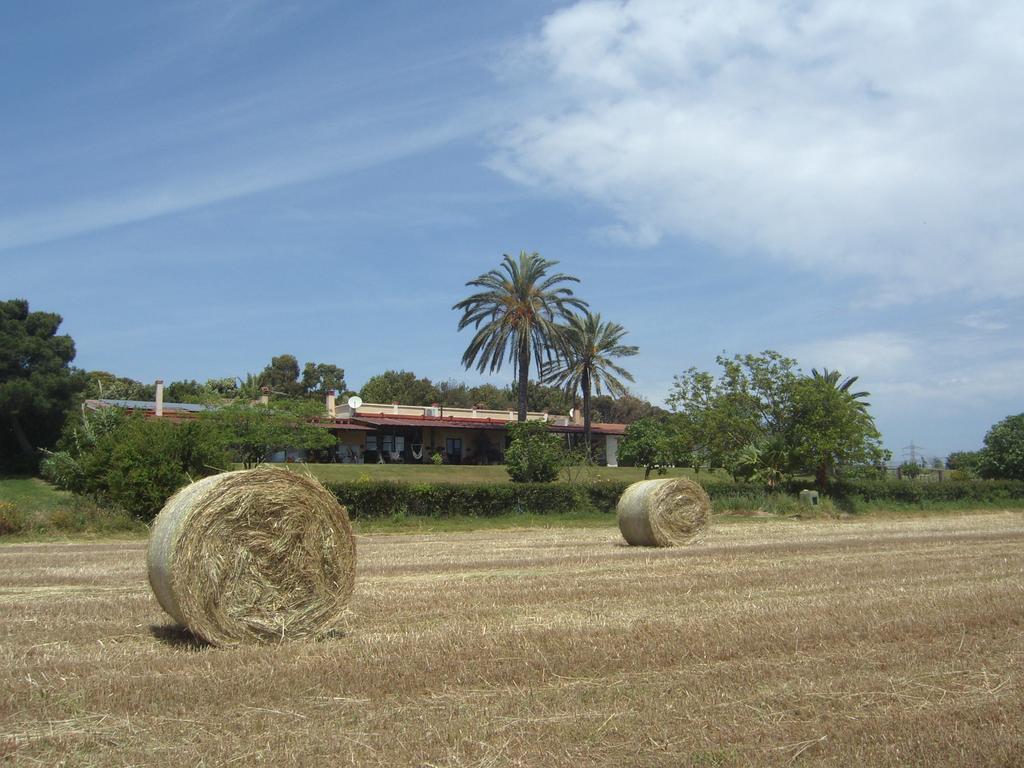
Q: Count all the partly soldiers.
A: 0